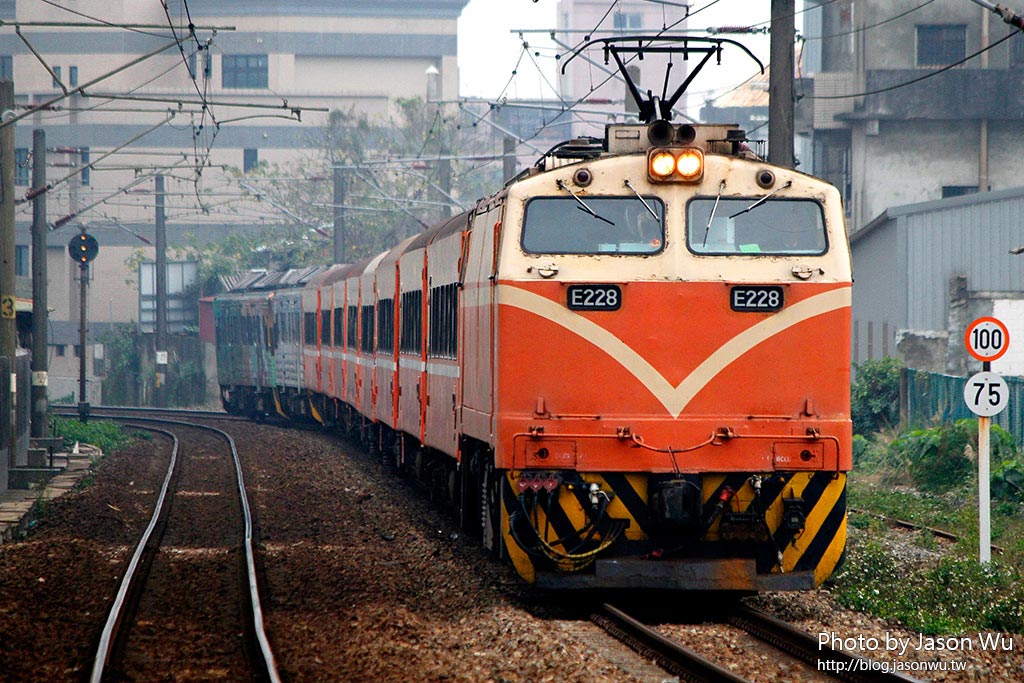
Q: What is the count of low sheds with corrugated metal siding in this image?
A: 1